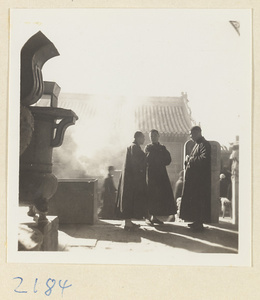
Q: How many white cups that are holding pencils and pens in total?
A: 0